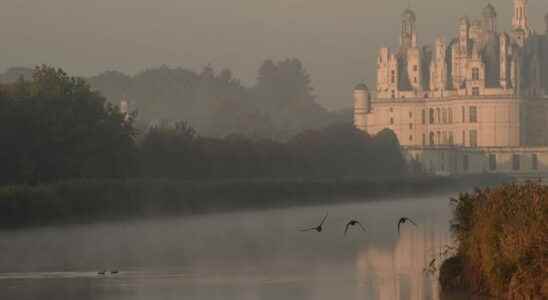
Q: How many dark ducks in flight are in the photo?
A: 3